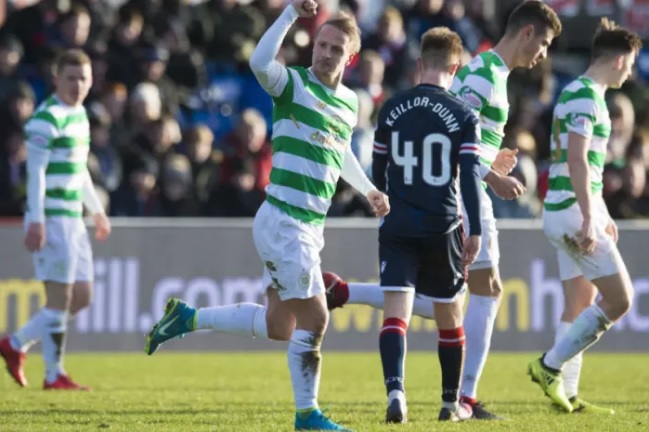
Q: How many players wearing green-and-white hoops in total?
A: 4